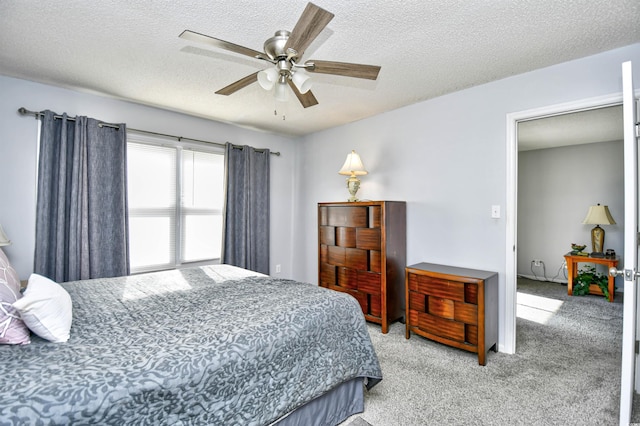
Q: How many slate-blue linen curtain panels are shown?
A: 2